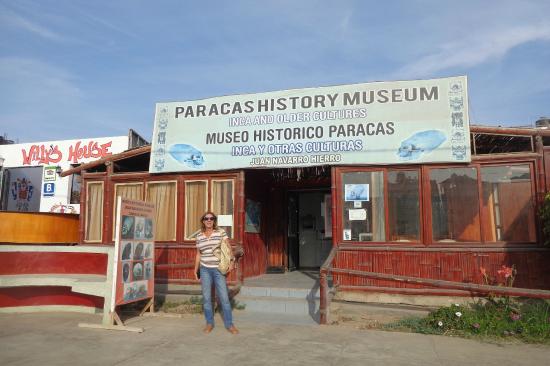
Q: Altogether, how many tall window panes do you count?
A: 9